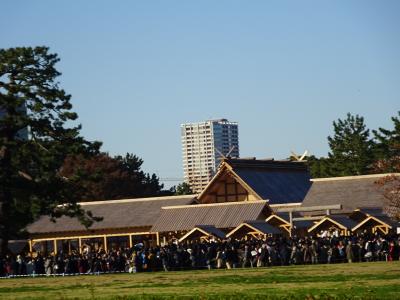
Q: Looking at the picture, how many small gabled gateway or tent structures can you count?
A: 5